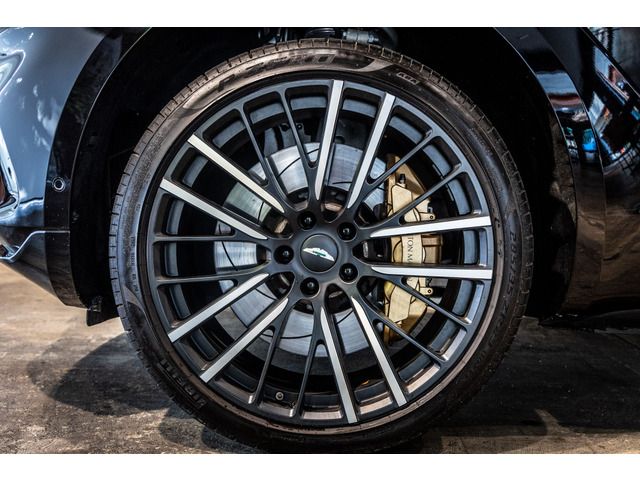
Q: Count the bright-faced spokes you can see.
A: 10